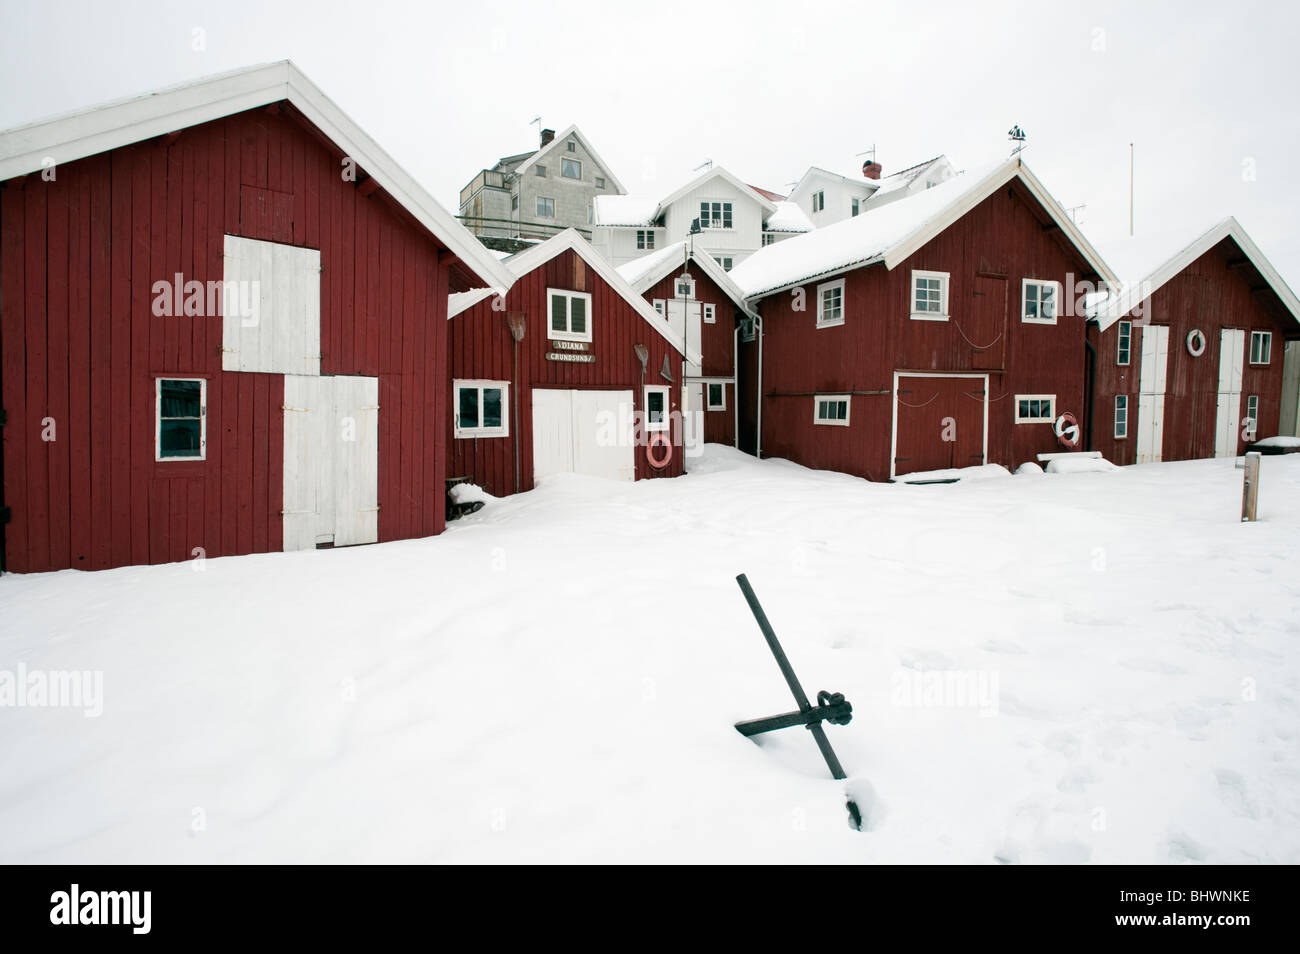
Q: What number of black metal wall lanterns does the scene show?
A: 0